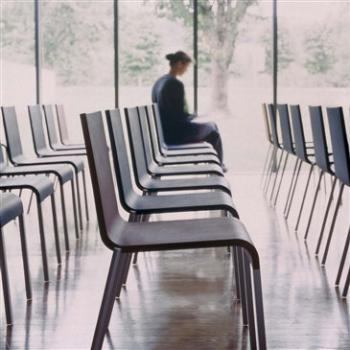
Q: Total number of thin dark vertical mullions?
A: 4